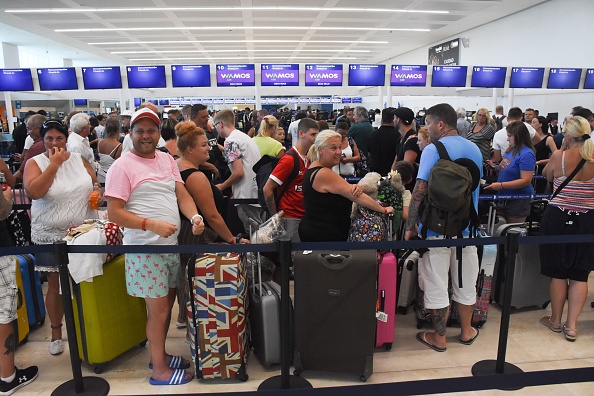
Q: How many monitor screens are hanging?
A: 15